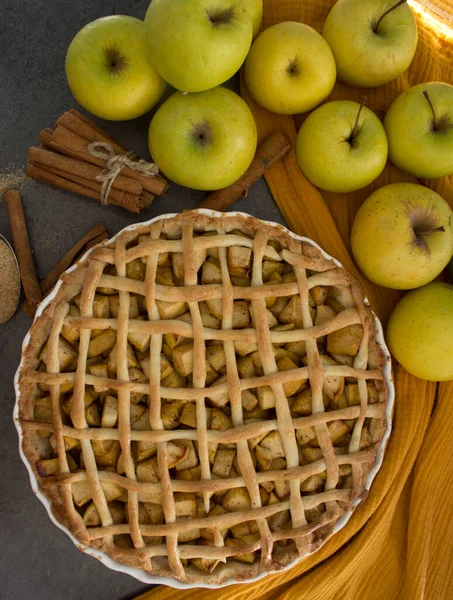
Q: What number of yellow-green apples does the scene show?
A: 10